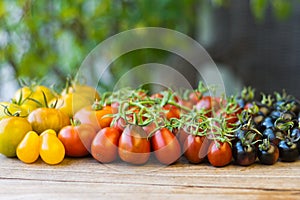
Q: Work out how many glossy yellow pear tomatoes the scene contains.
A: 2